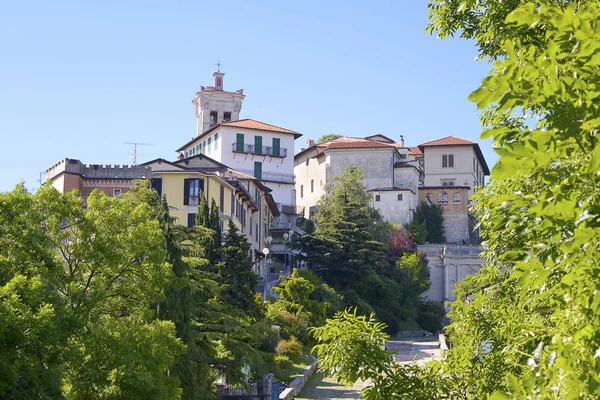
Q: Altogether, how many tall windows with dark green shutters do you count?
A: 4